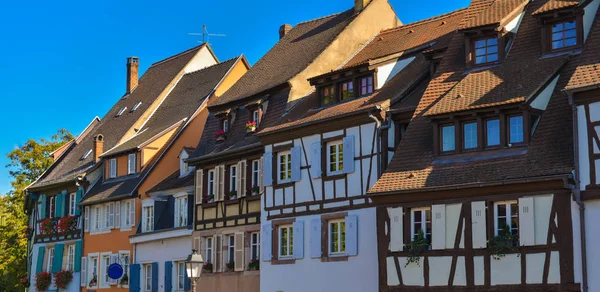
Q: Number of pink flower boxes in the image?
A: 2